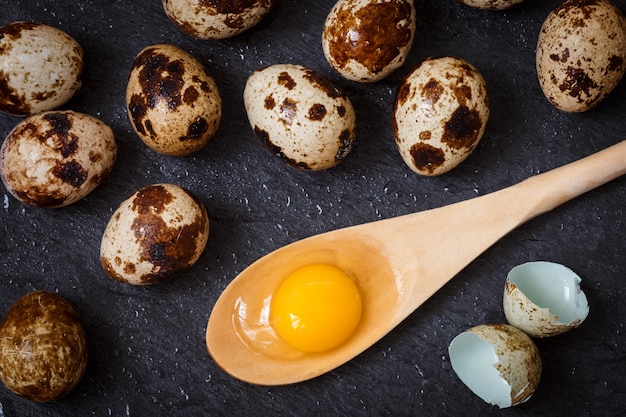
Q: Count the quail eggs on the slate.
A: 11